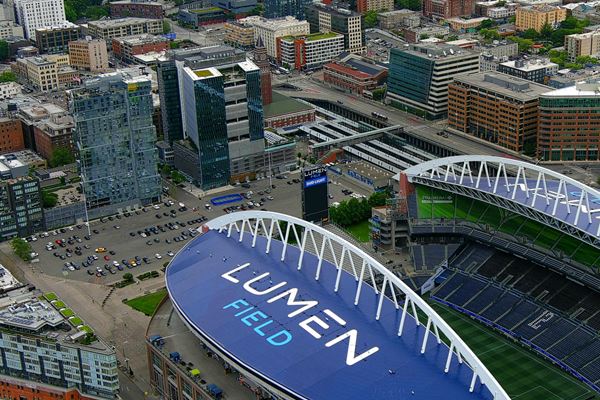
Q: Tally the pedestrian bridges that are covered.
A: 1